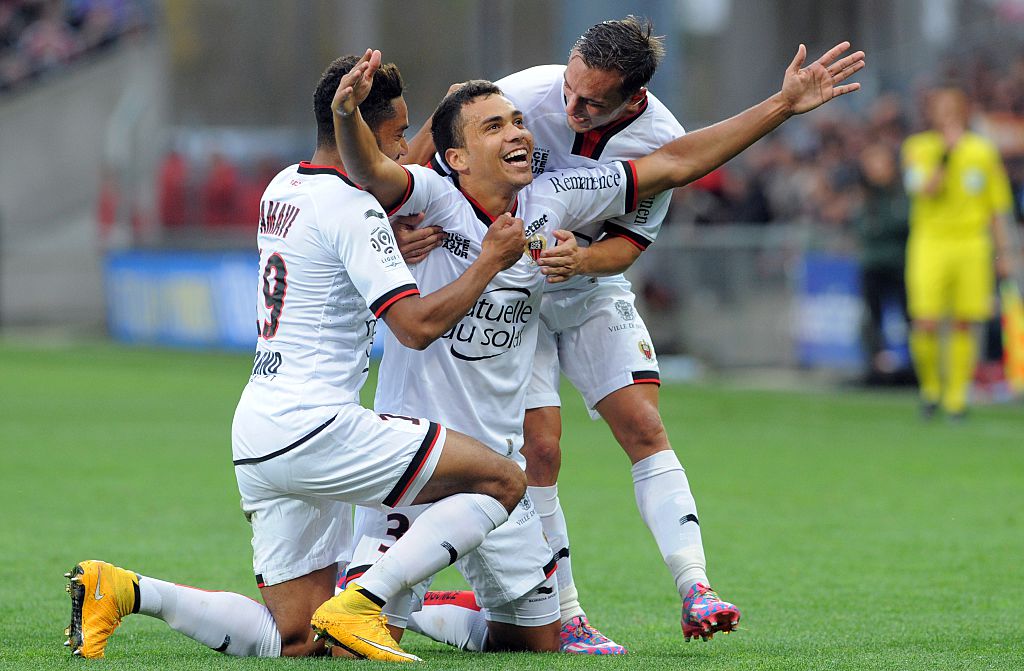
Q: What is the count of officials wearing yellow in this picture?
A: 1